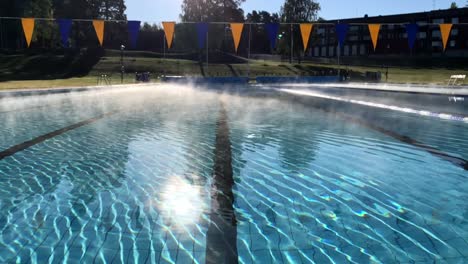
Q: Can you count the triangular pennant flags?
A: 13